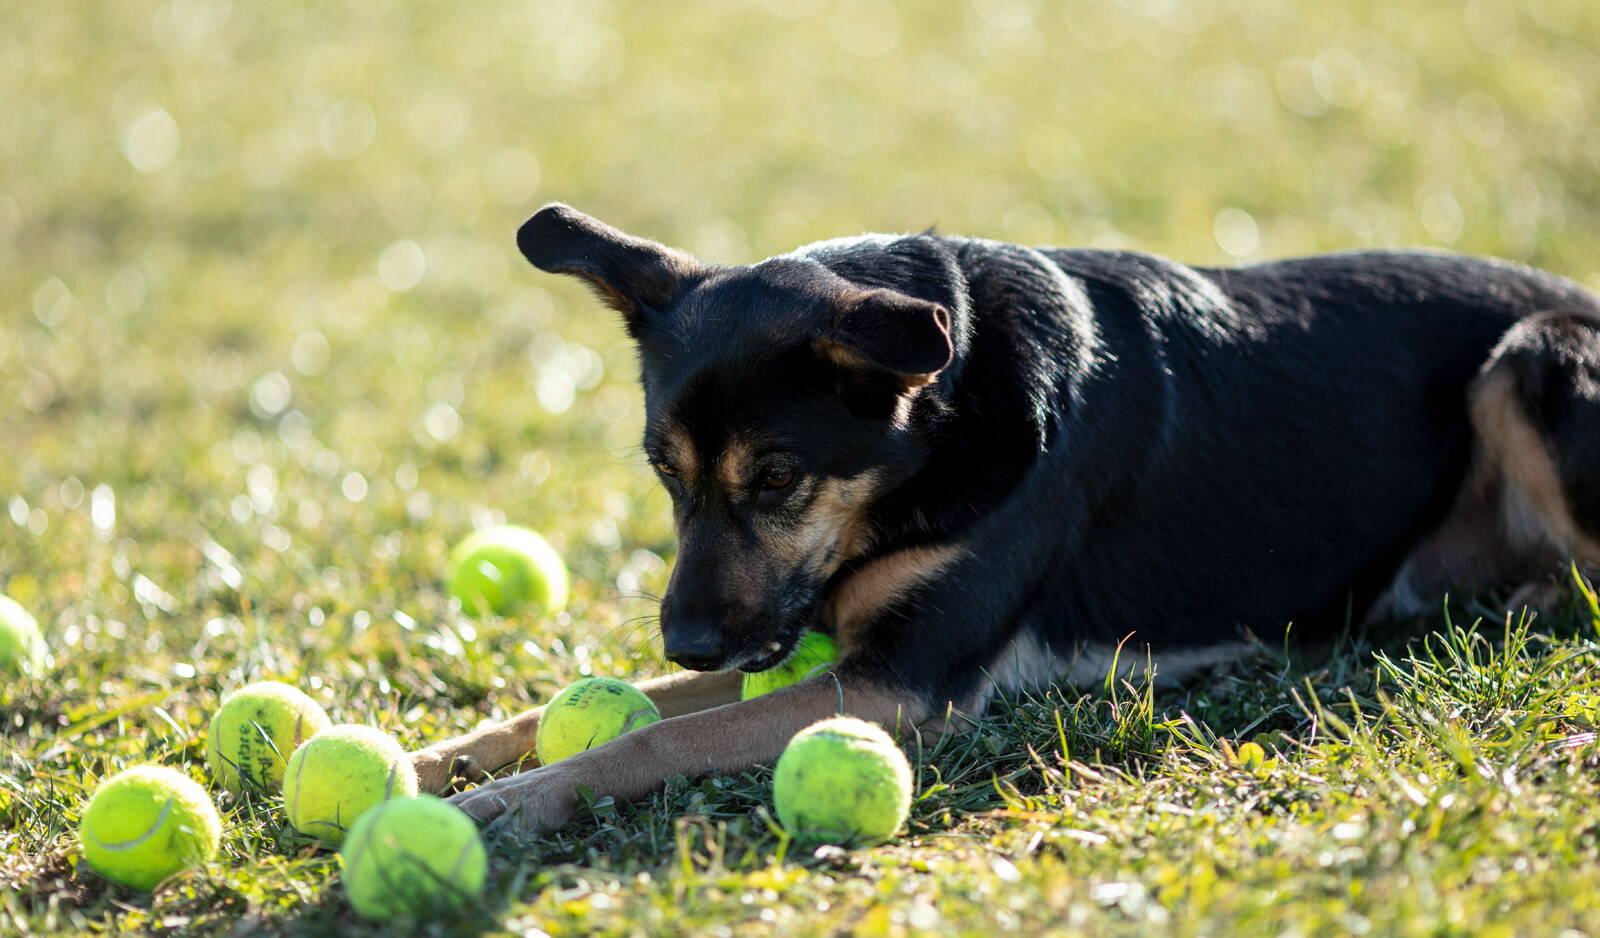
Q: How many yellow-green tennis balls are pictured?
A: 9